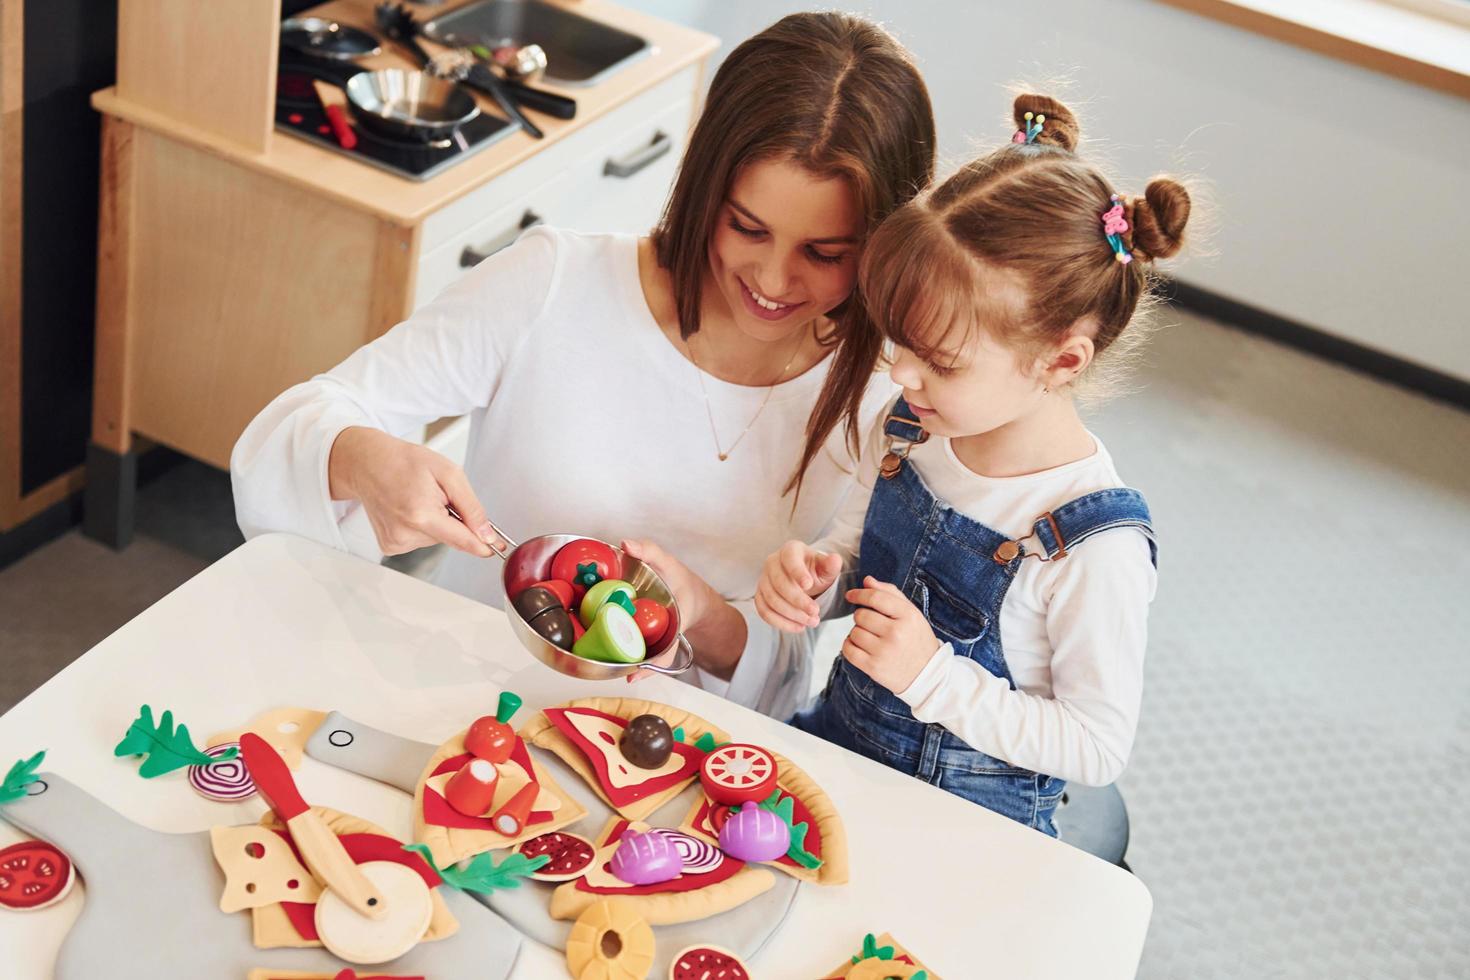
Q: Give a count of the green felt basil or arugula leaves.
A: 6